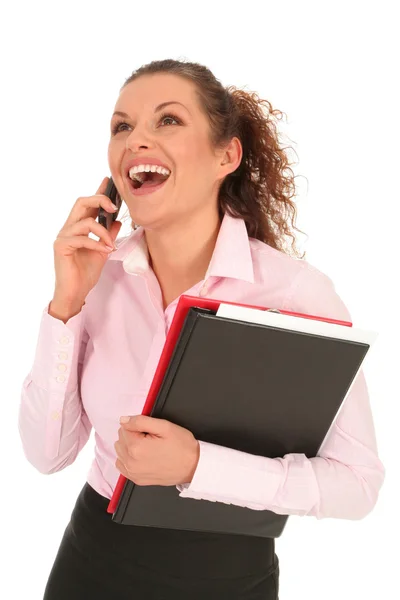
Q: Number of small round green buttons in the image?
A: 0